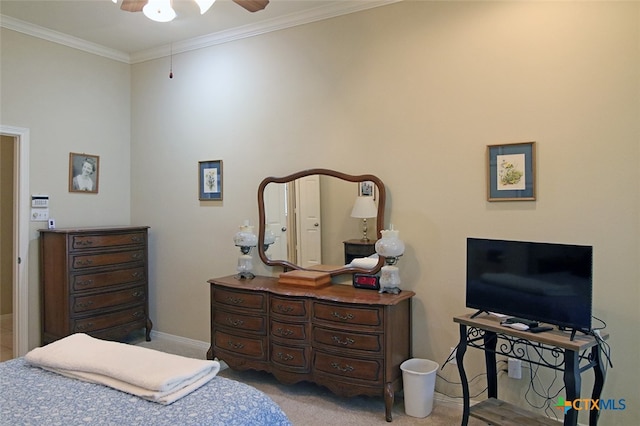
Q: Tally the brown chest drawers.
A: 2